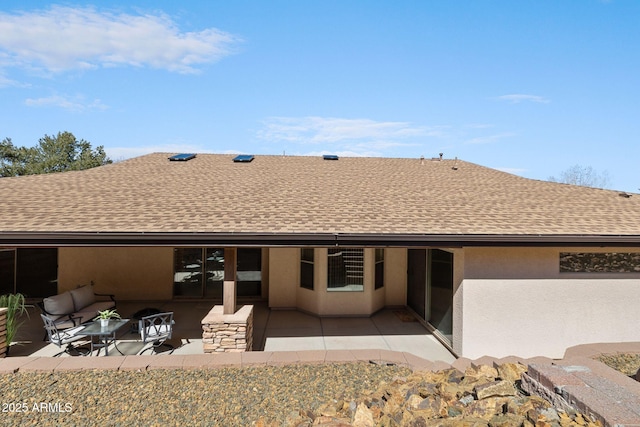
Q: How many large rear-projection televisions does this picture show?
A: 0